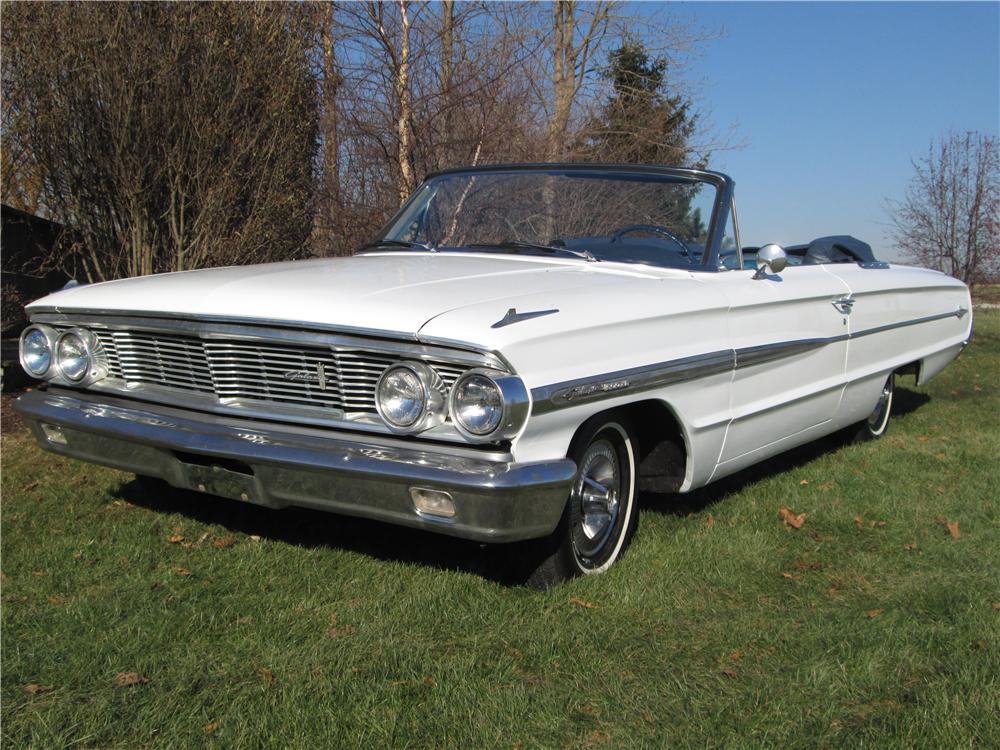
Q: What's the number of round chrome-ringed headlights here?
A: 4